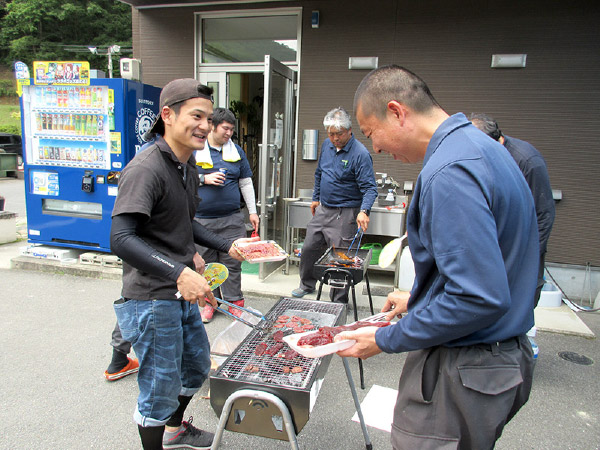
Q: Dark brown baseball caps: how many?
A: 1